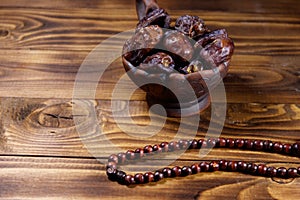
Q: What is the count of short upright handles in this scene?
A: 1